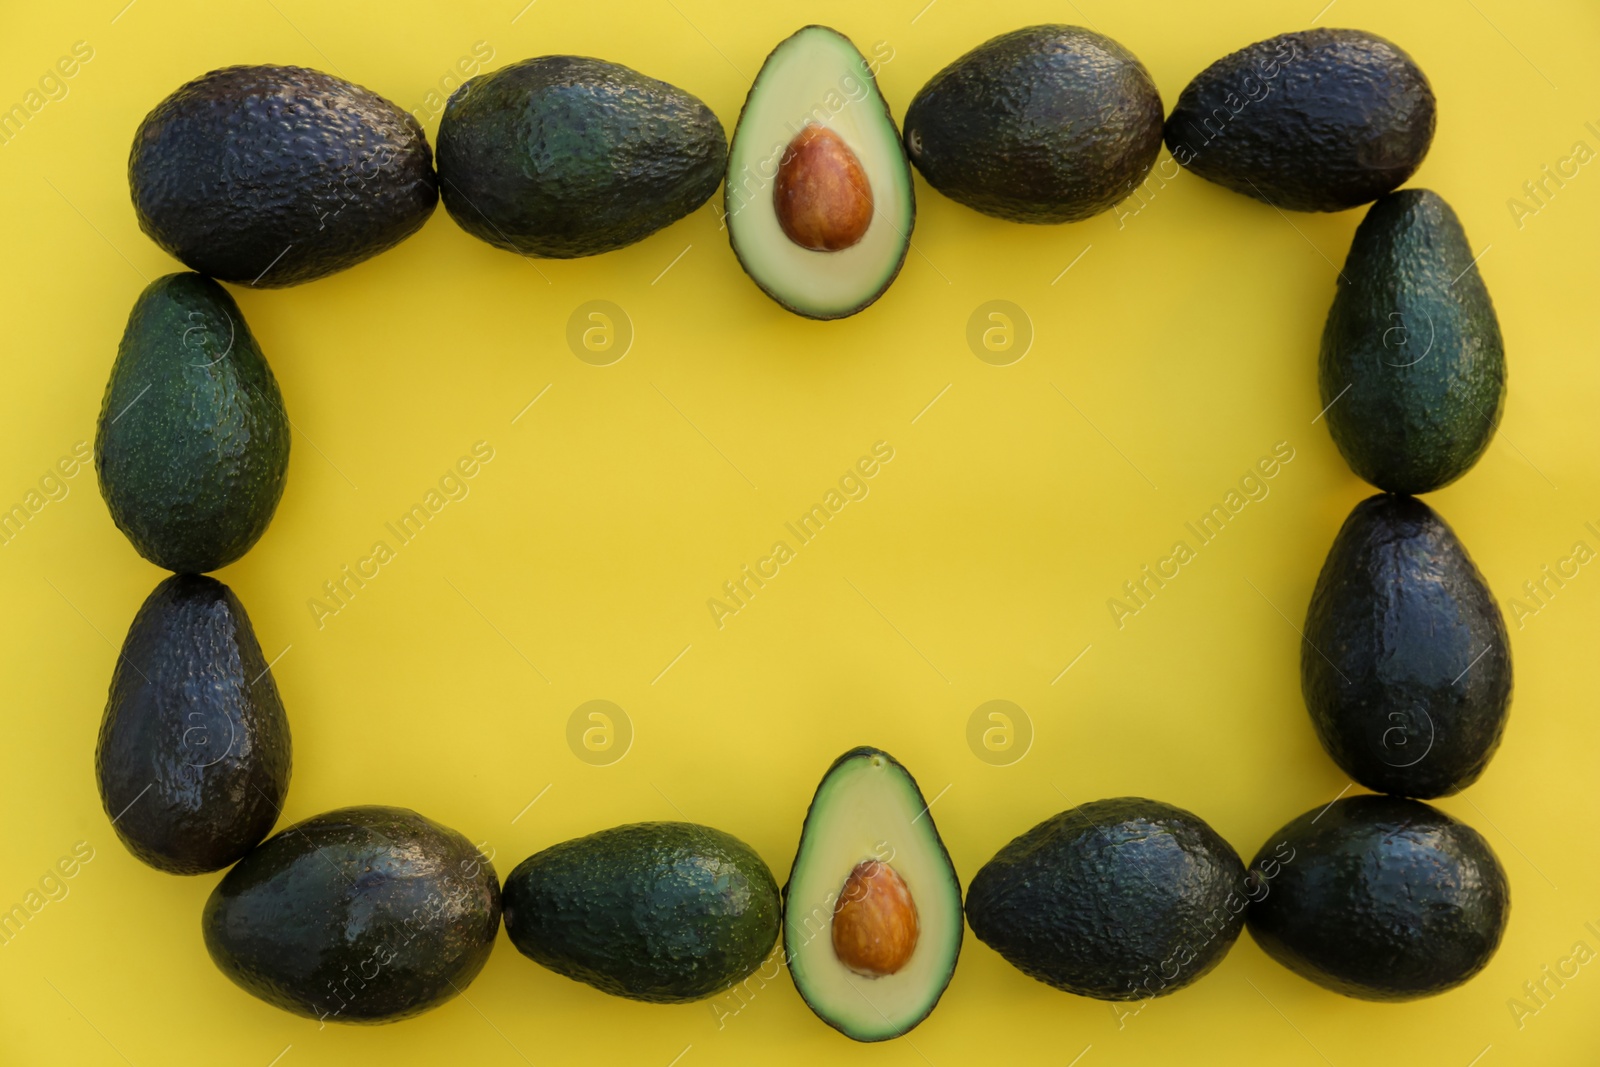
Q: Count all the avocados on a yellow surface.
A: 14